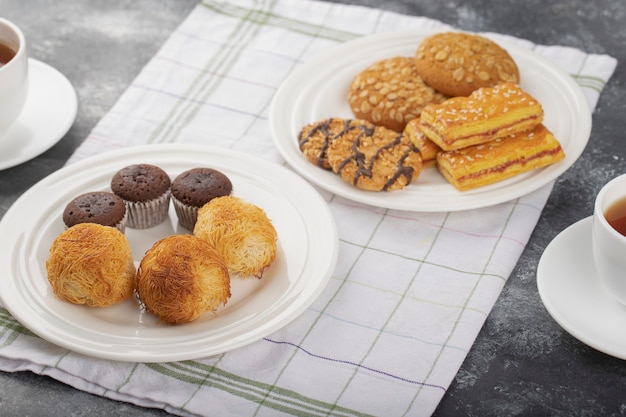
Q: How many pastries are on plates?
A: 13